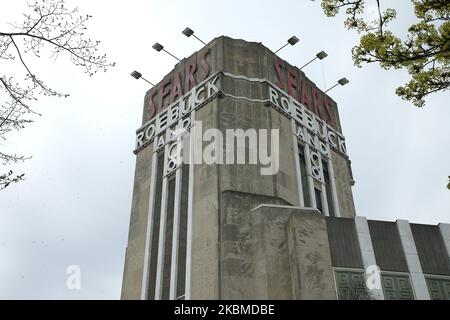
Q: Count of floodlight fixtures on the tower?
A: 6